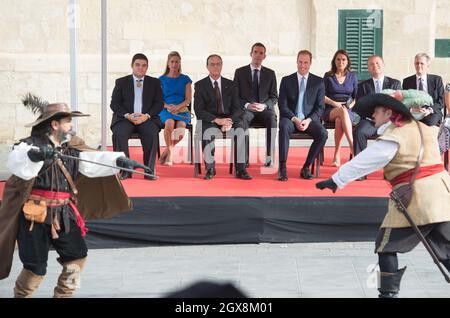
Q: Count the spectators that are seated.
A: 8